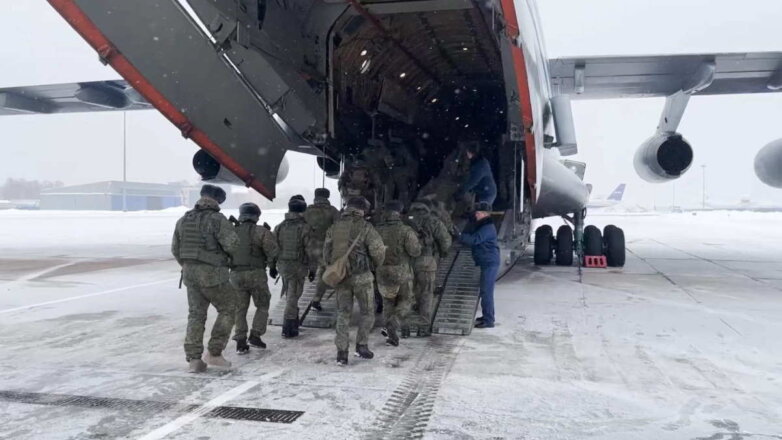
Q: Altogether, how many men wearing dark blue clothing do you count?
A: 2